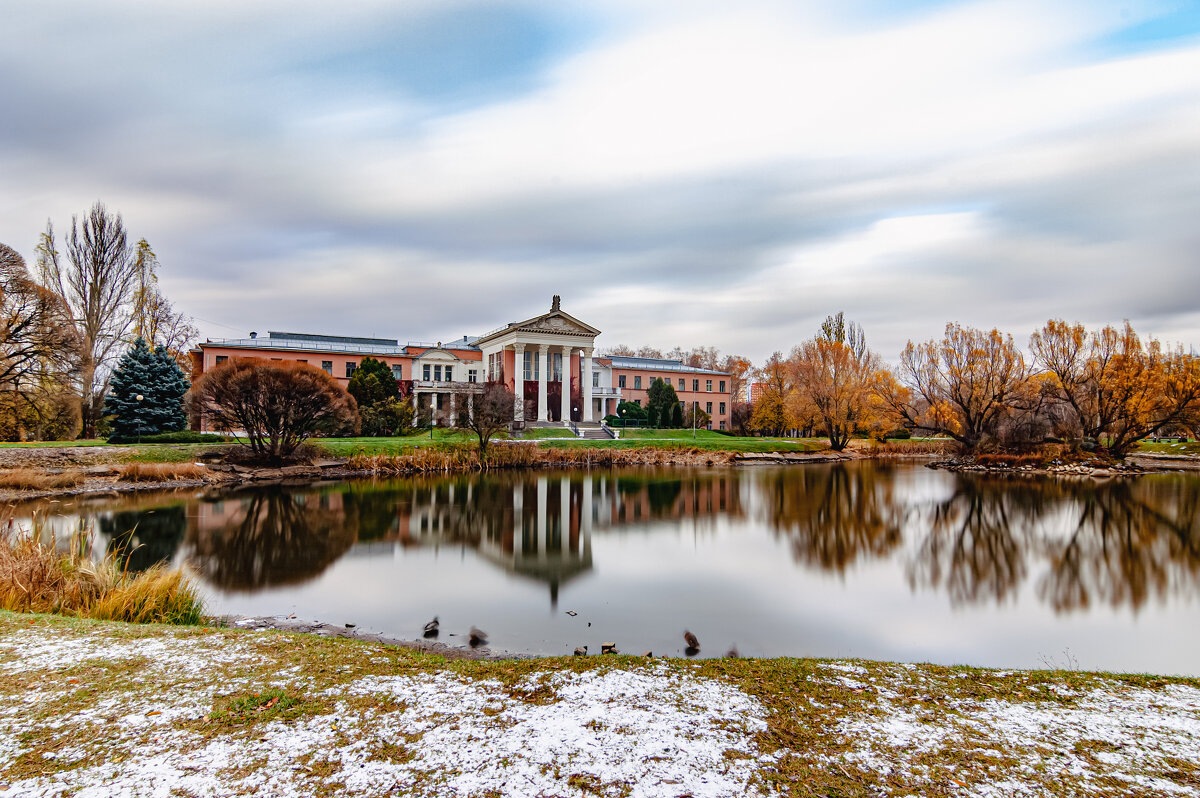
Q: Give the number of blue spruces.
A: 2